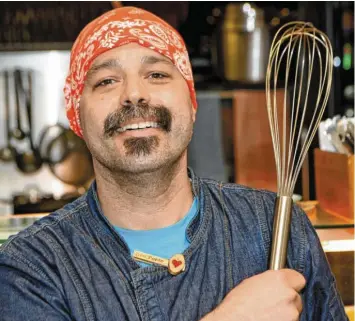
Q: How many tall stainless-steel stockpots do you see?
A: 1